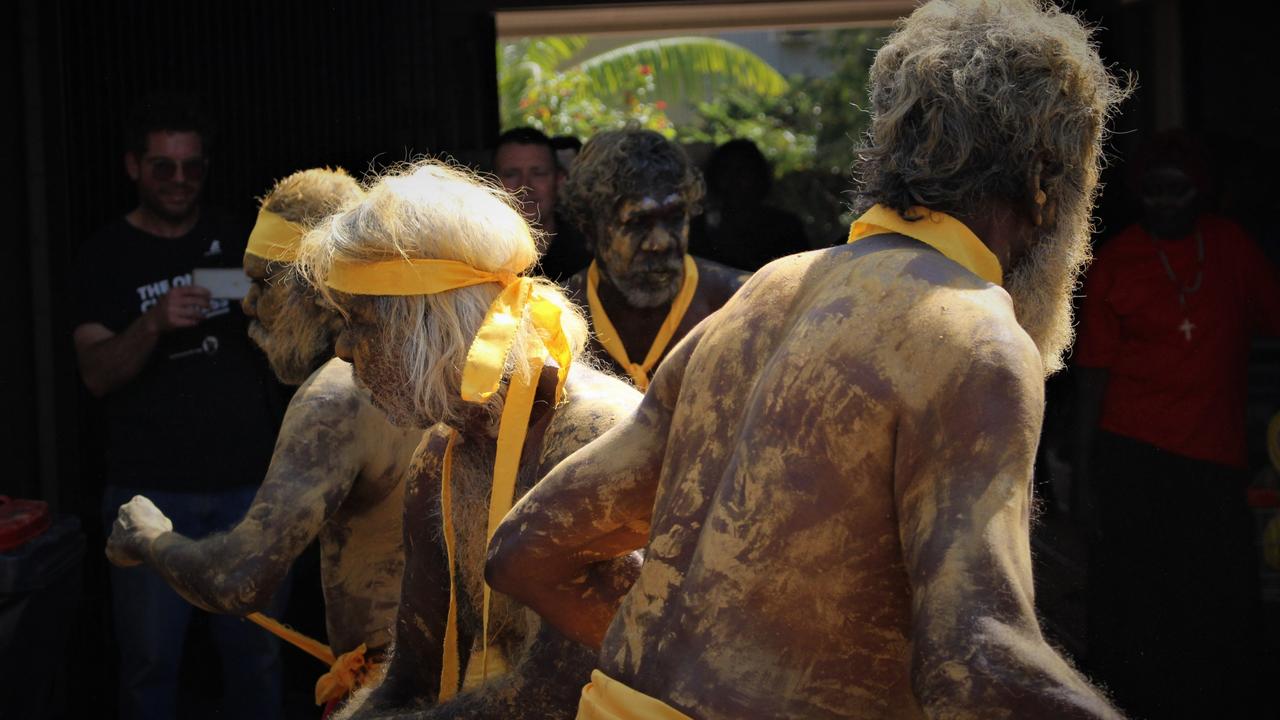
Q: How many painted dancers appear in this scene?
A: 4